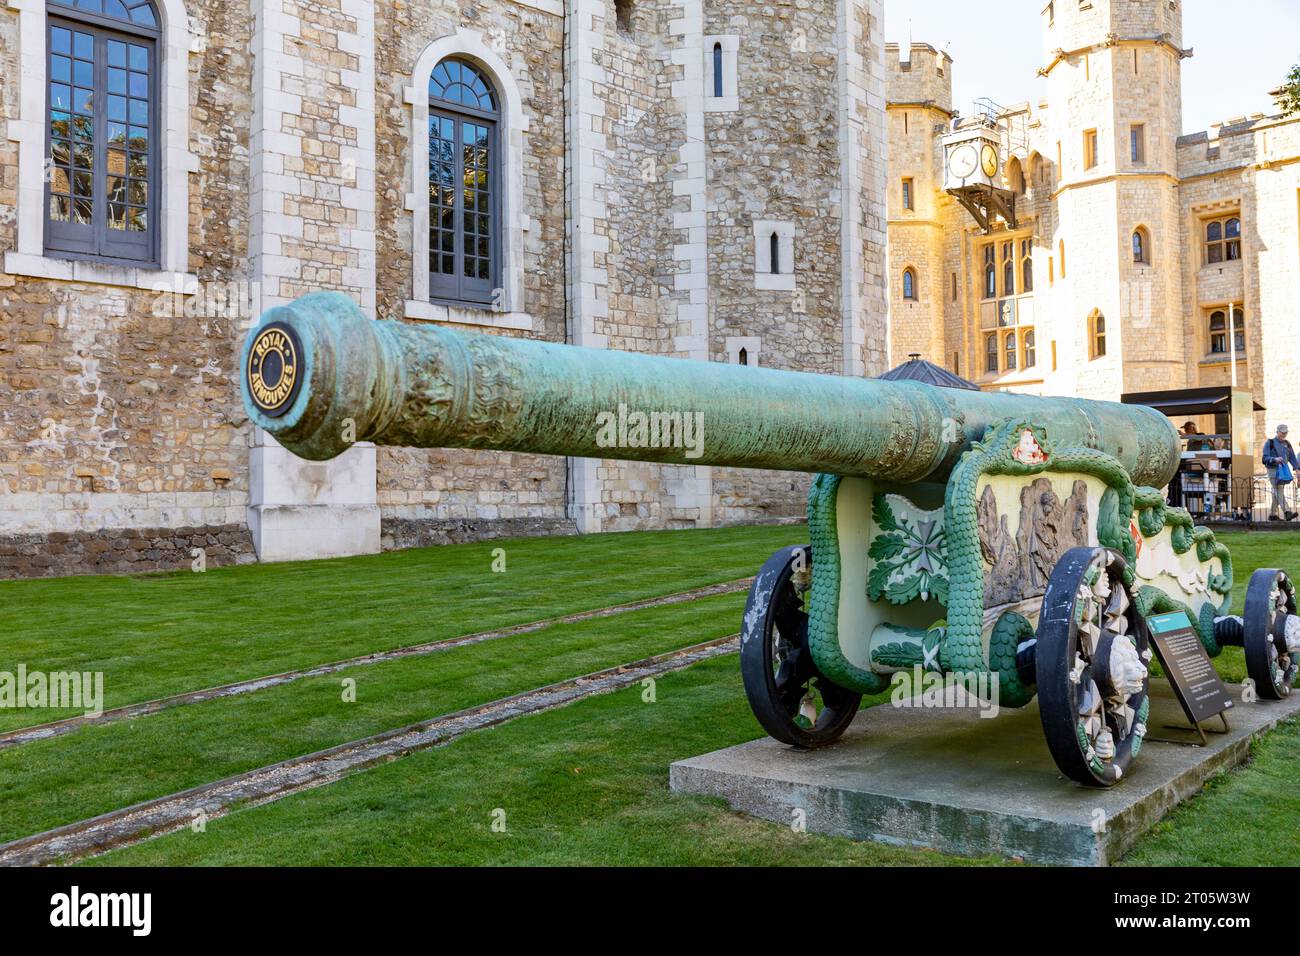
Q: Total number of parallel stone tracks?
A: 2